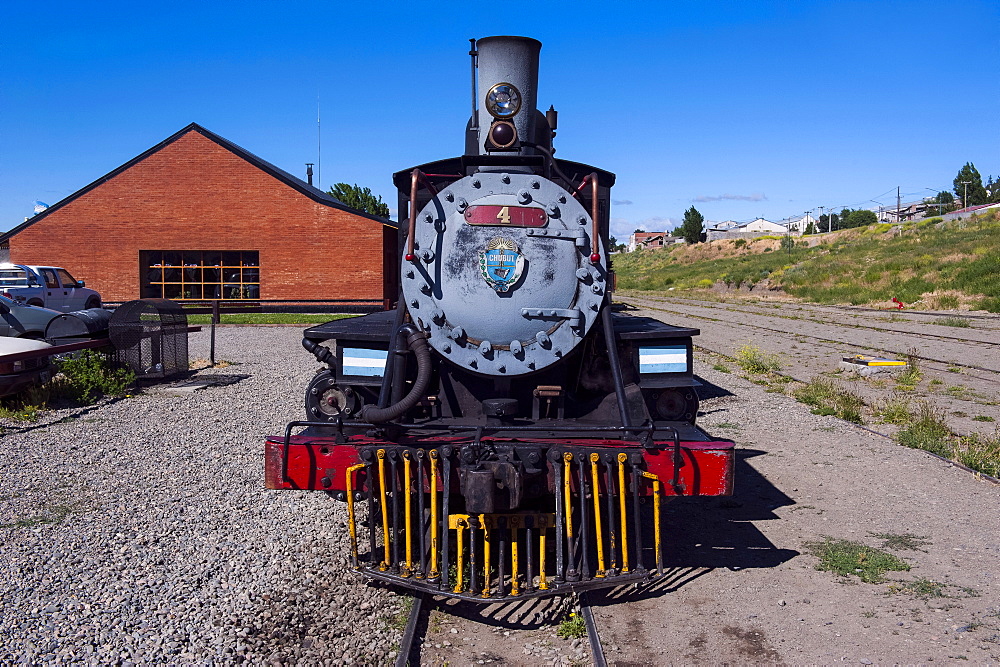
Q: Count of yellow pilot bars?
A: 12